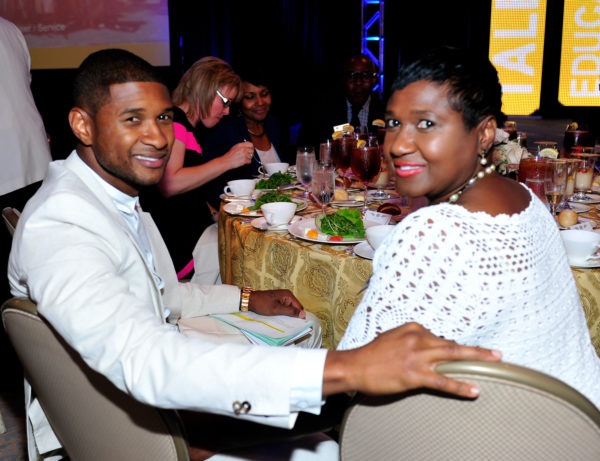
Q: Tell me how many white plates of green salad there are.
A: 3